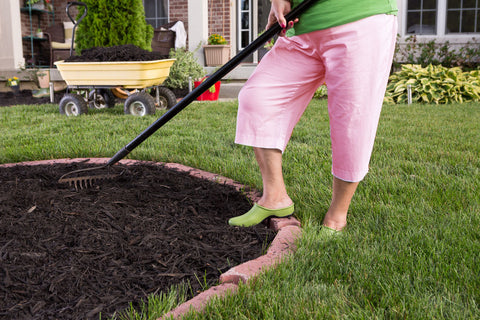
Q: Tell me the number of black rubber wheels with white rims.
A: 4